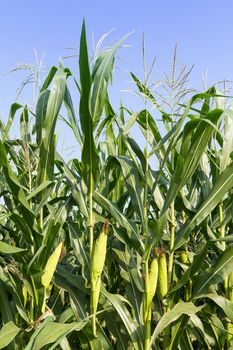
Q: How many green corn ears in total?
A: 4